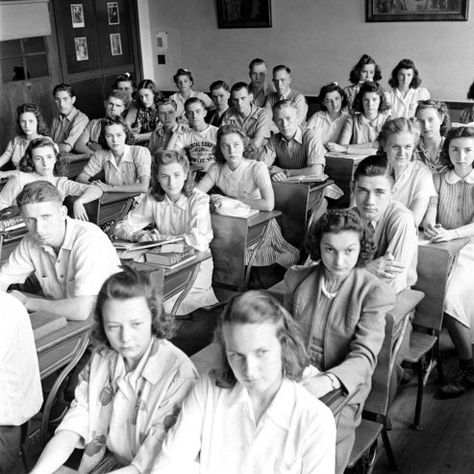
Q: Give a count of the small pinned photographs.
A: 4